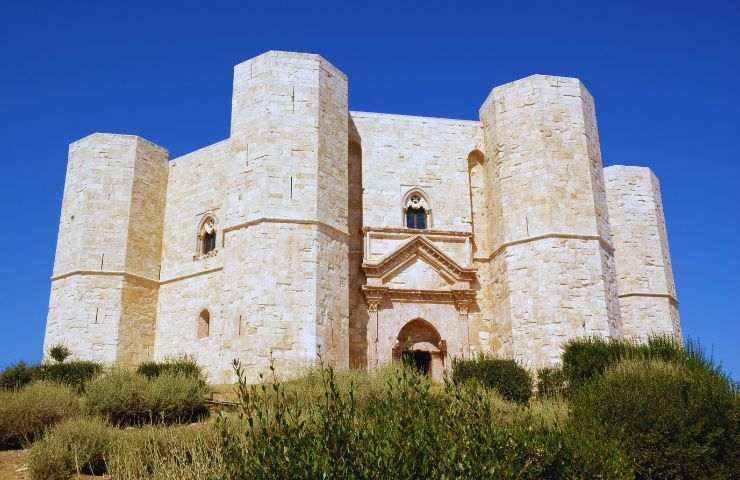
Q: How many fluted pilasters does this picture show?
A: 2